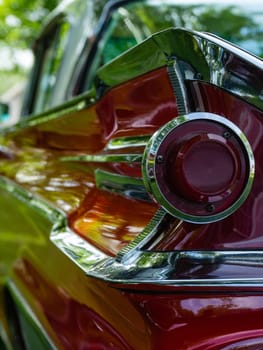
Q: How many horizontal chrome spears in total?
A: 3